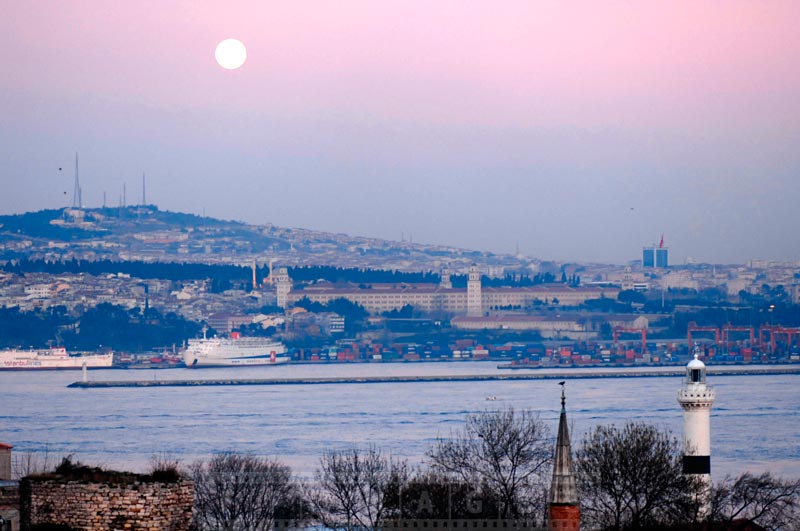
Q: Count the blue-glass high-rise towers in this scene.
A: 2